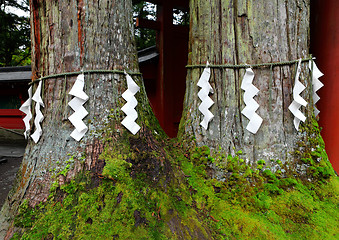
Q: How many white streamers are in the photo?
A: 8